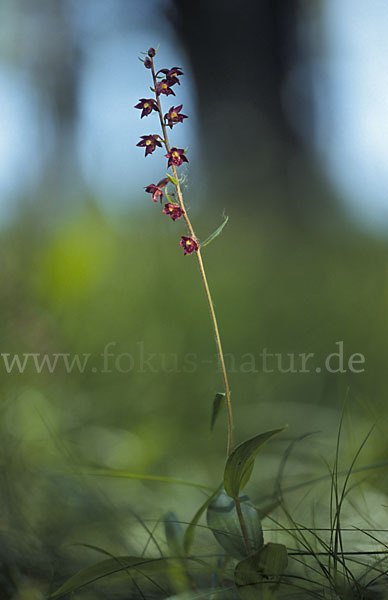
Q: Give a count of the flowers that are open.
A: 9